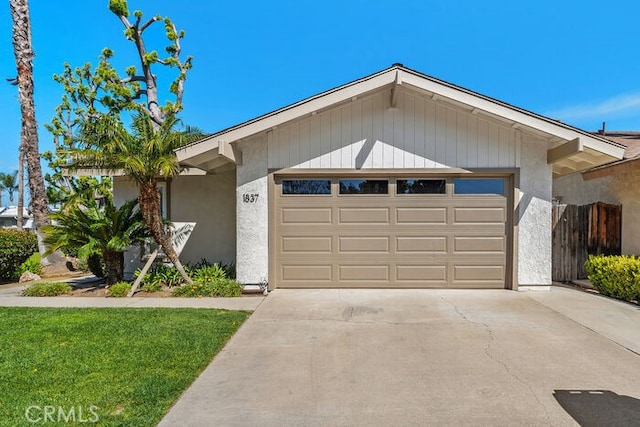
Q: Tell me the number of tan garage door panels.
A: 12